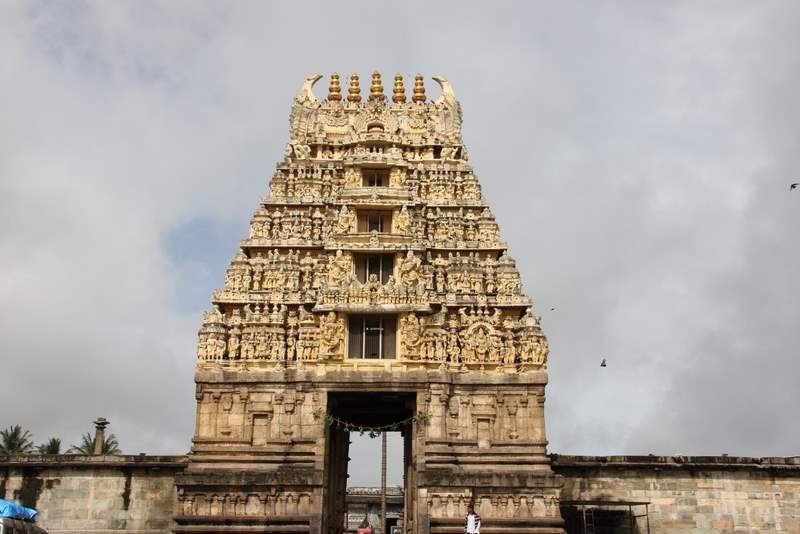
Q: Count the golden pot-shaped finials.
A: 5